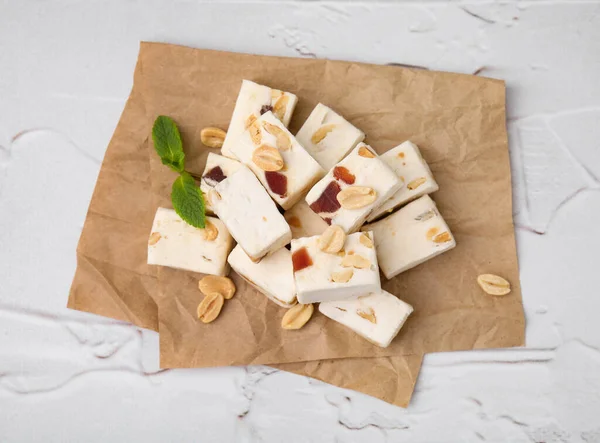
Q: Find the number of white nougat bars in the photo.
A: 13